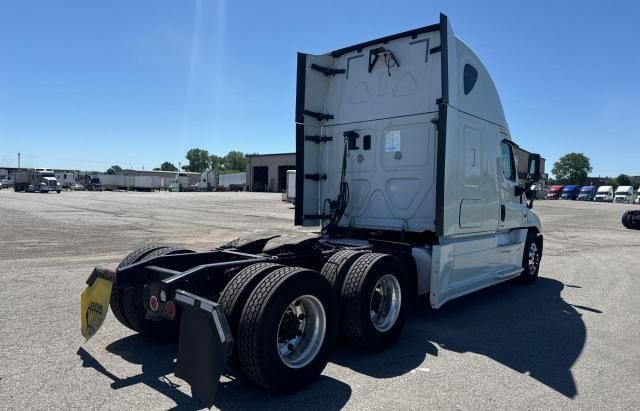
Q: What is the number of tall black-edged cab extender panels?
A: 2